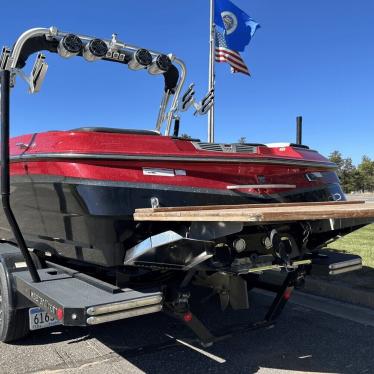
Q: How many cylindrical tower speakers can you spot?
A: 4